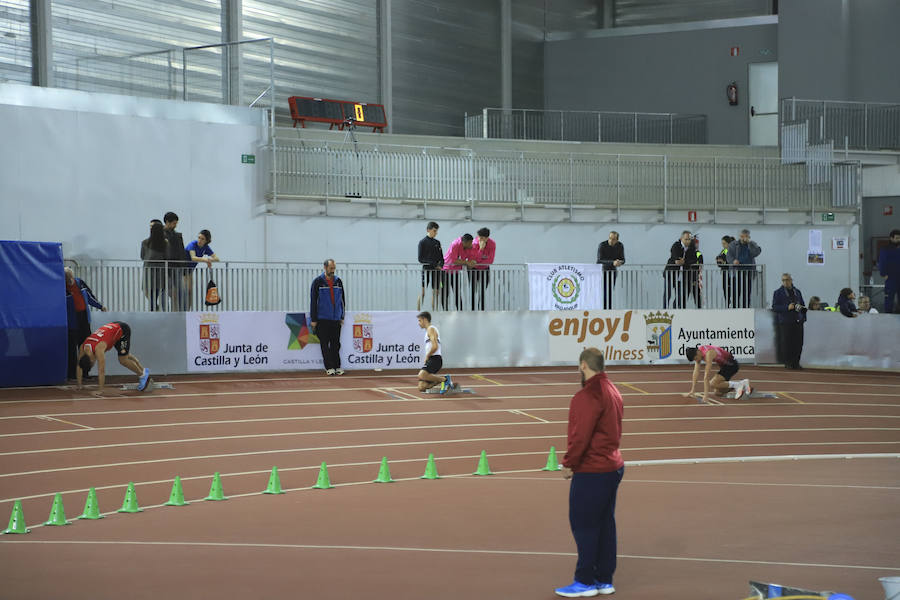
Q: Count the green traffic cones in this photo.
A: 12